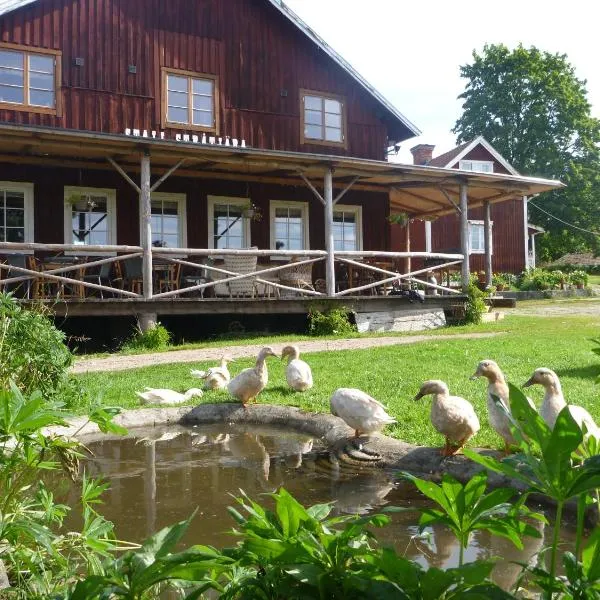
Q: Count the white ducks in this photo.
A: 8